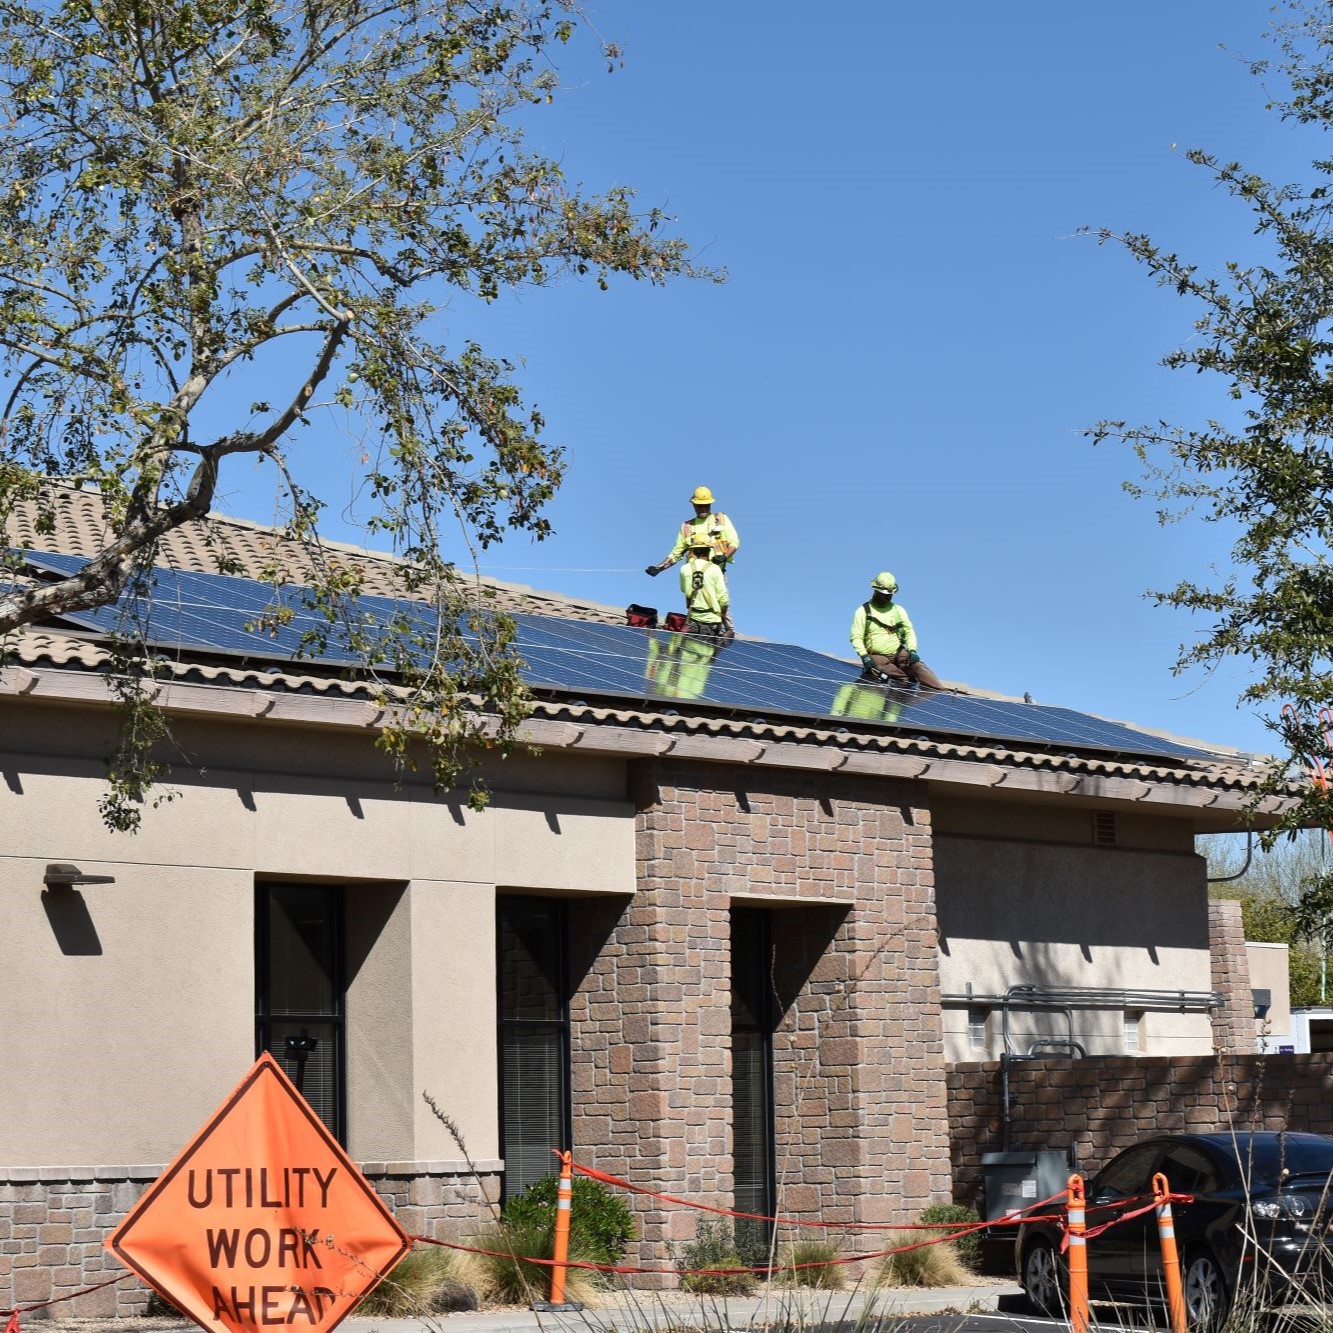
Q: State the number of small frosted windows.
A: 2